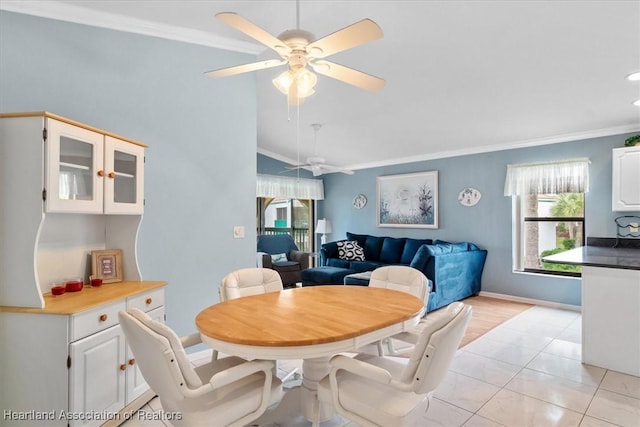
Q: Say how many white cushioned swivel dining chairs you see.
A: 4